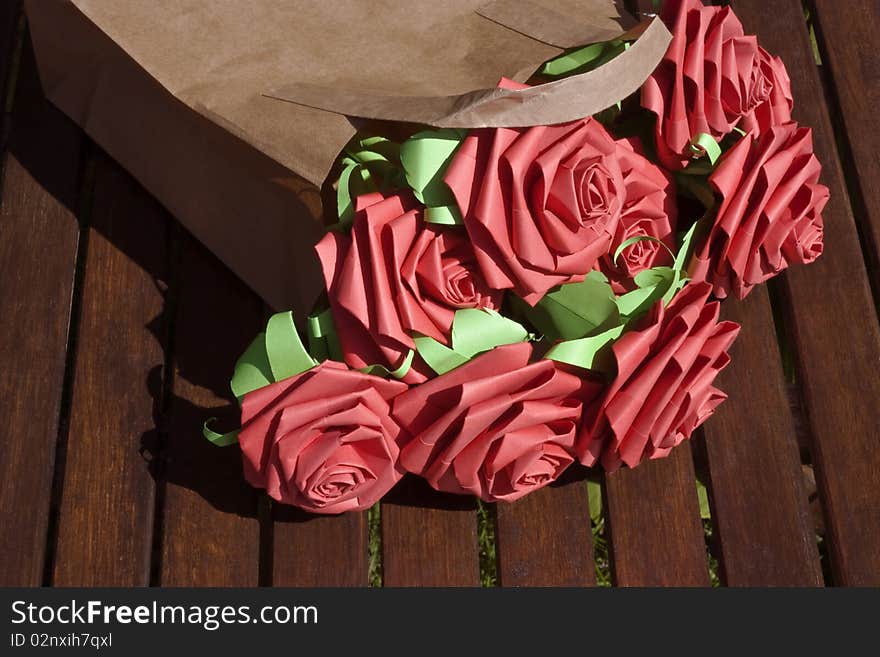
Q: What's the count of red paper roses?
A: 8